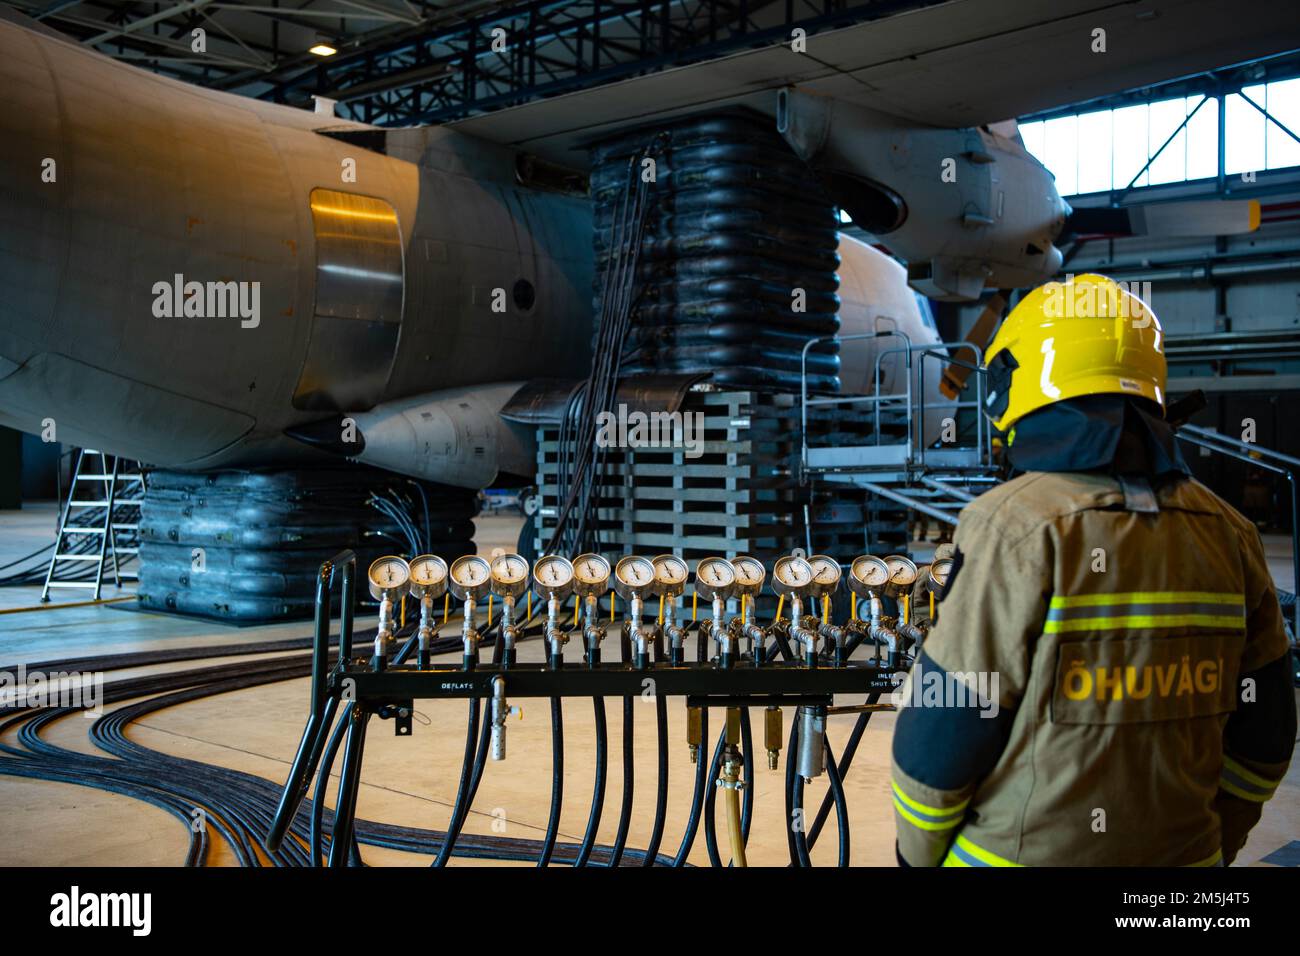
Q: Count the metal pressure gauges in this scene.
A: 15